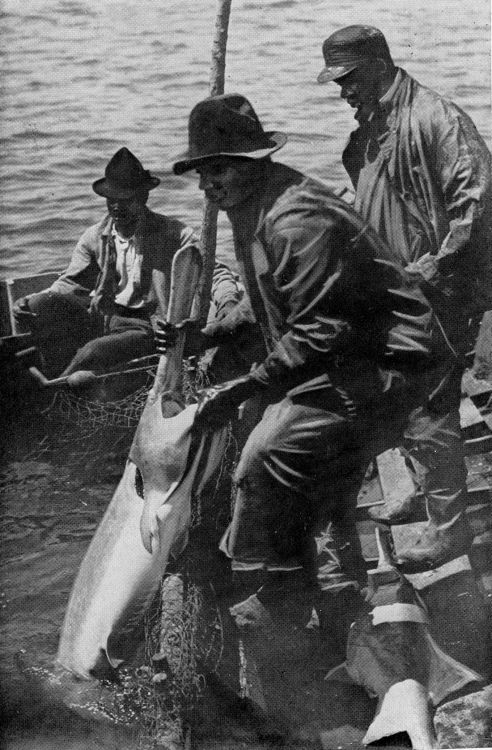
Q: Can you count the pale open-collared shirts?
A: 1